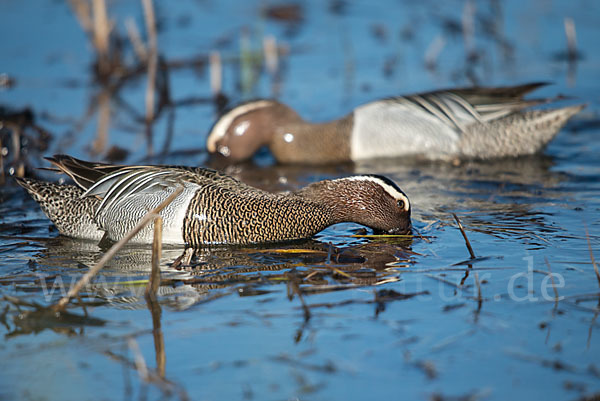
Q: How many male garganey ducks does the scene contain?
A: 2